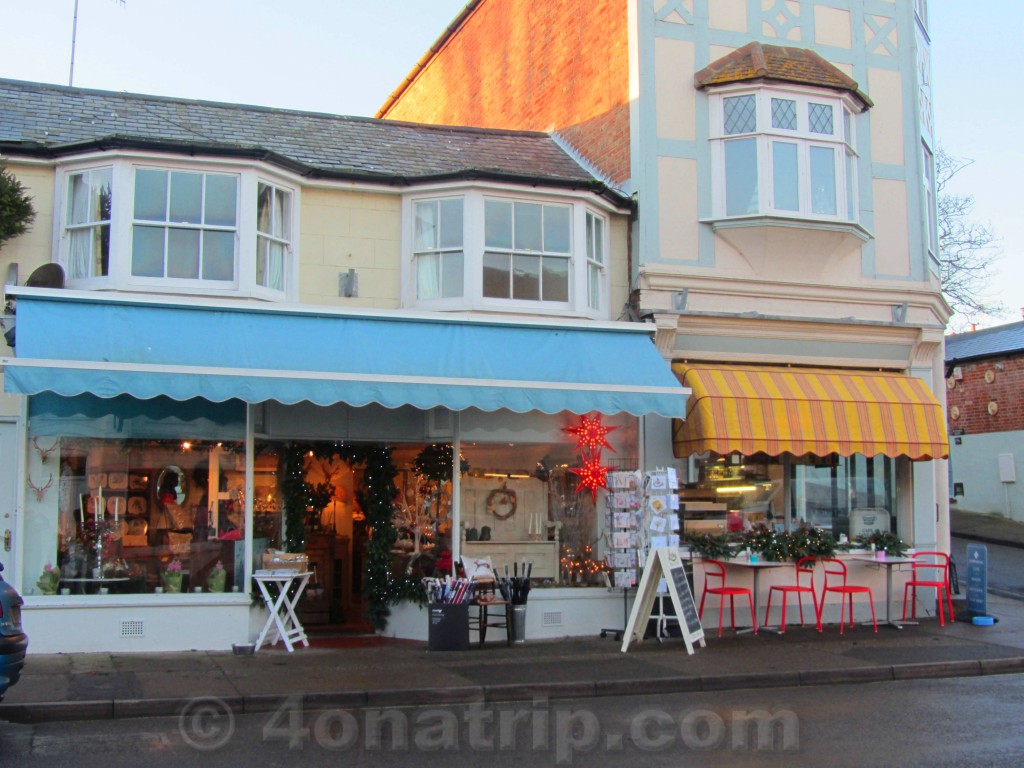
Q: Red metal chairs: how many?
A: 4